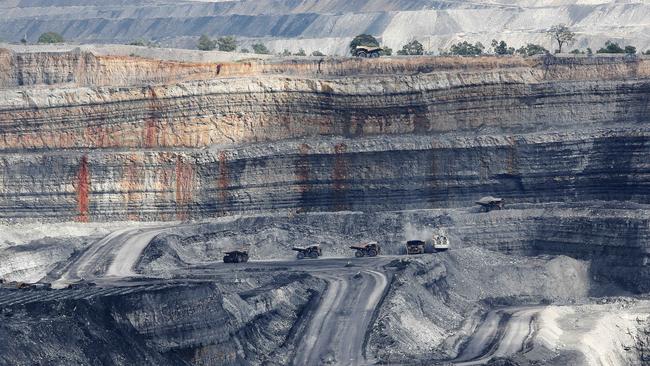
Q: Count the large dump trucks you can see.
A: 6